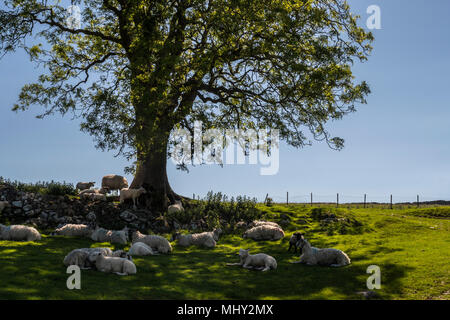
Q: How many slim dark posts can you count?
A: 7